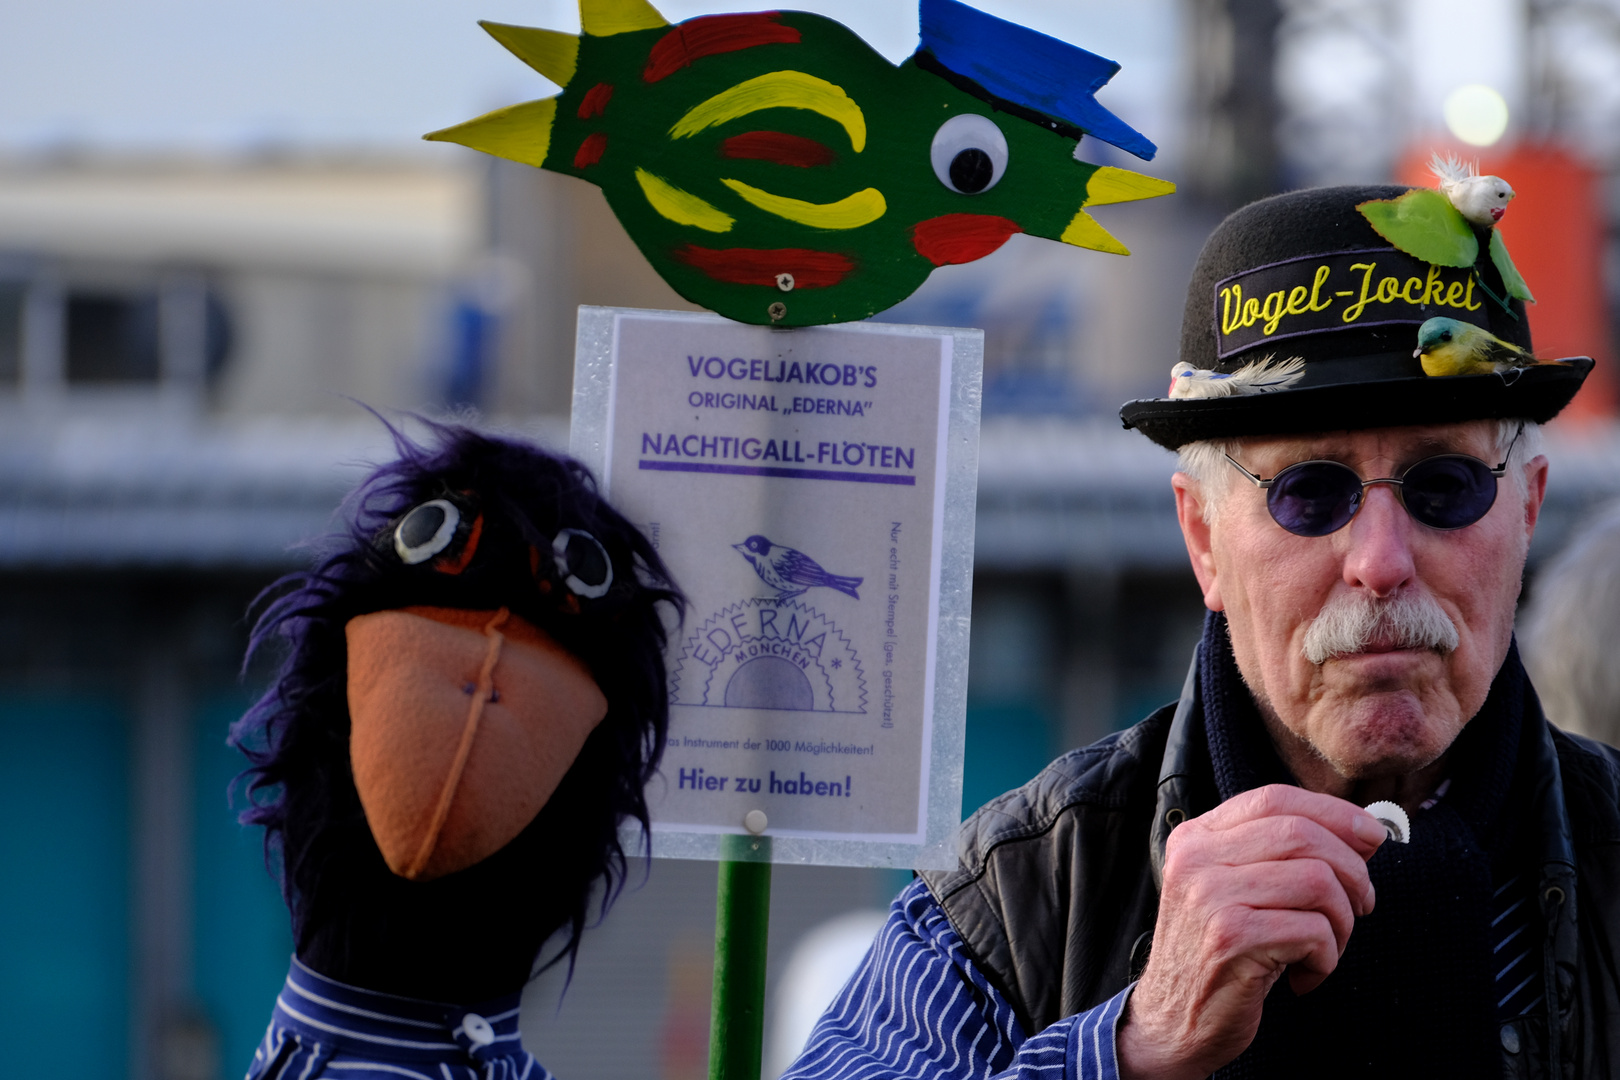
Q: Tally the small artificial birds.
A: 3